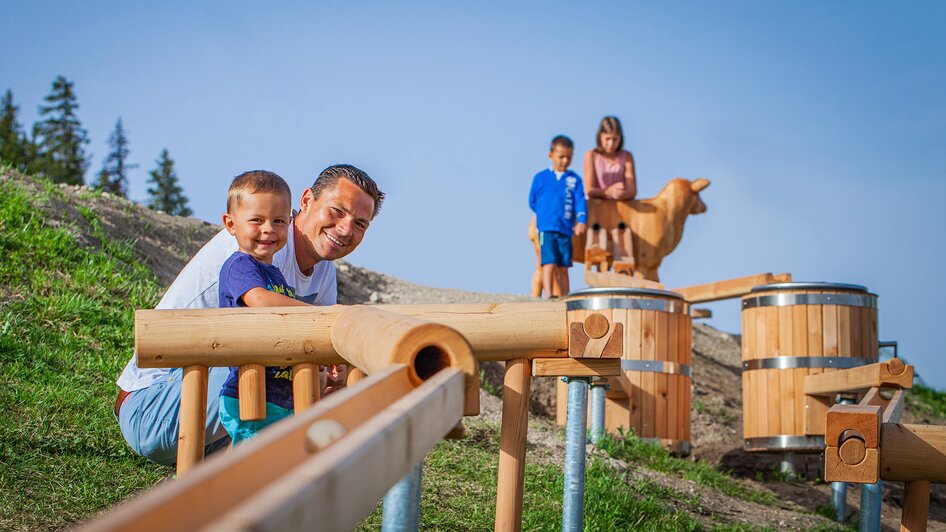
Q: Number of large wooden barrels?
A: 2